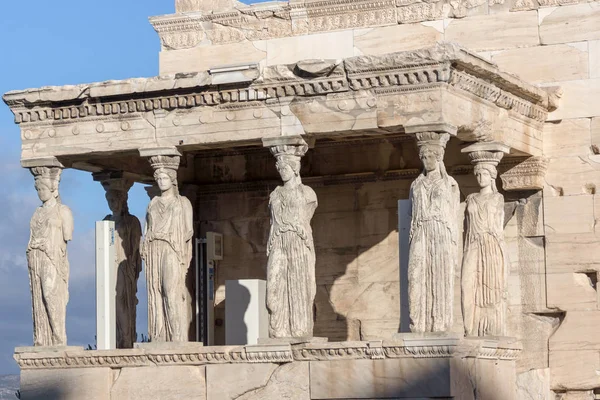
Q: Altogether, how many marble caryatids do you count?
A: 6